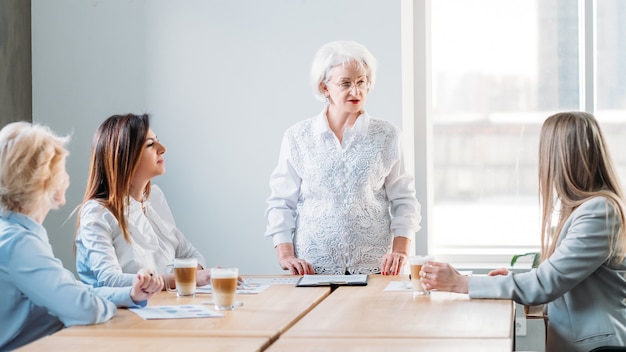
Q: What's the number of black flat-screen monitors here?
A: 0